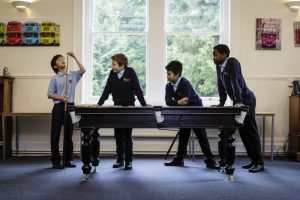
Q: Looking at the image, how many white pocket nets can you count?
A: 3